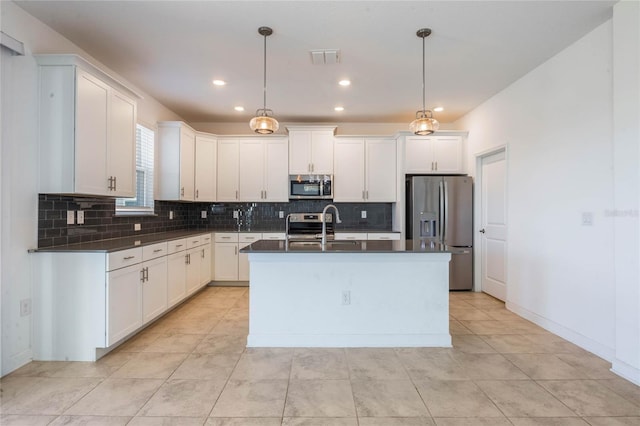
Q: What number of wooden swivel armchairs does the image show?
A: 0